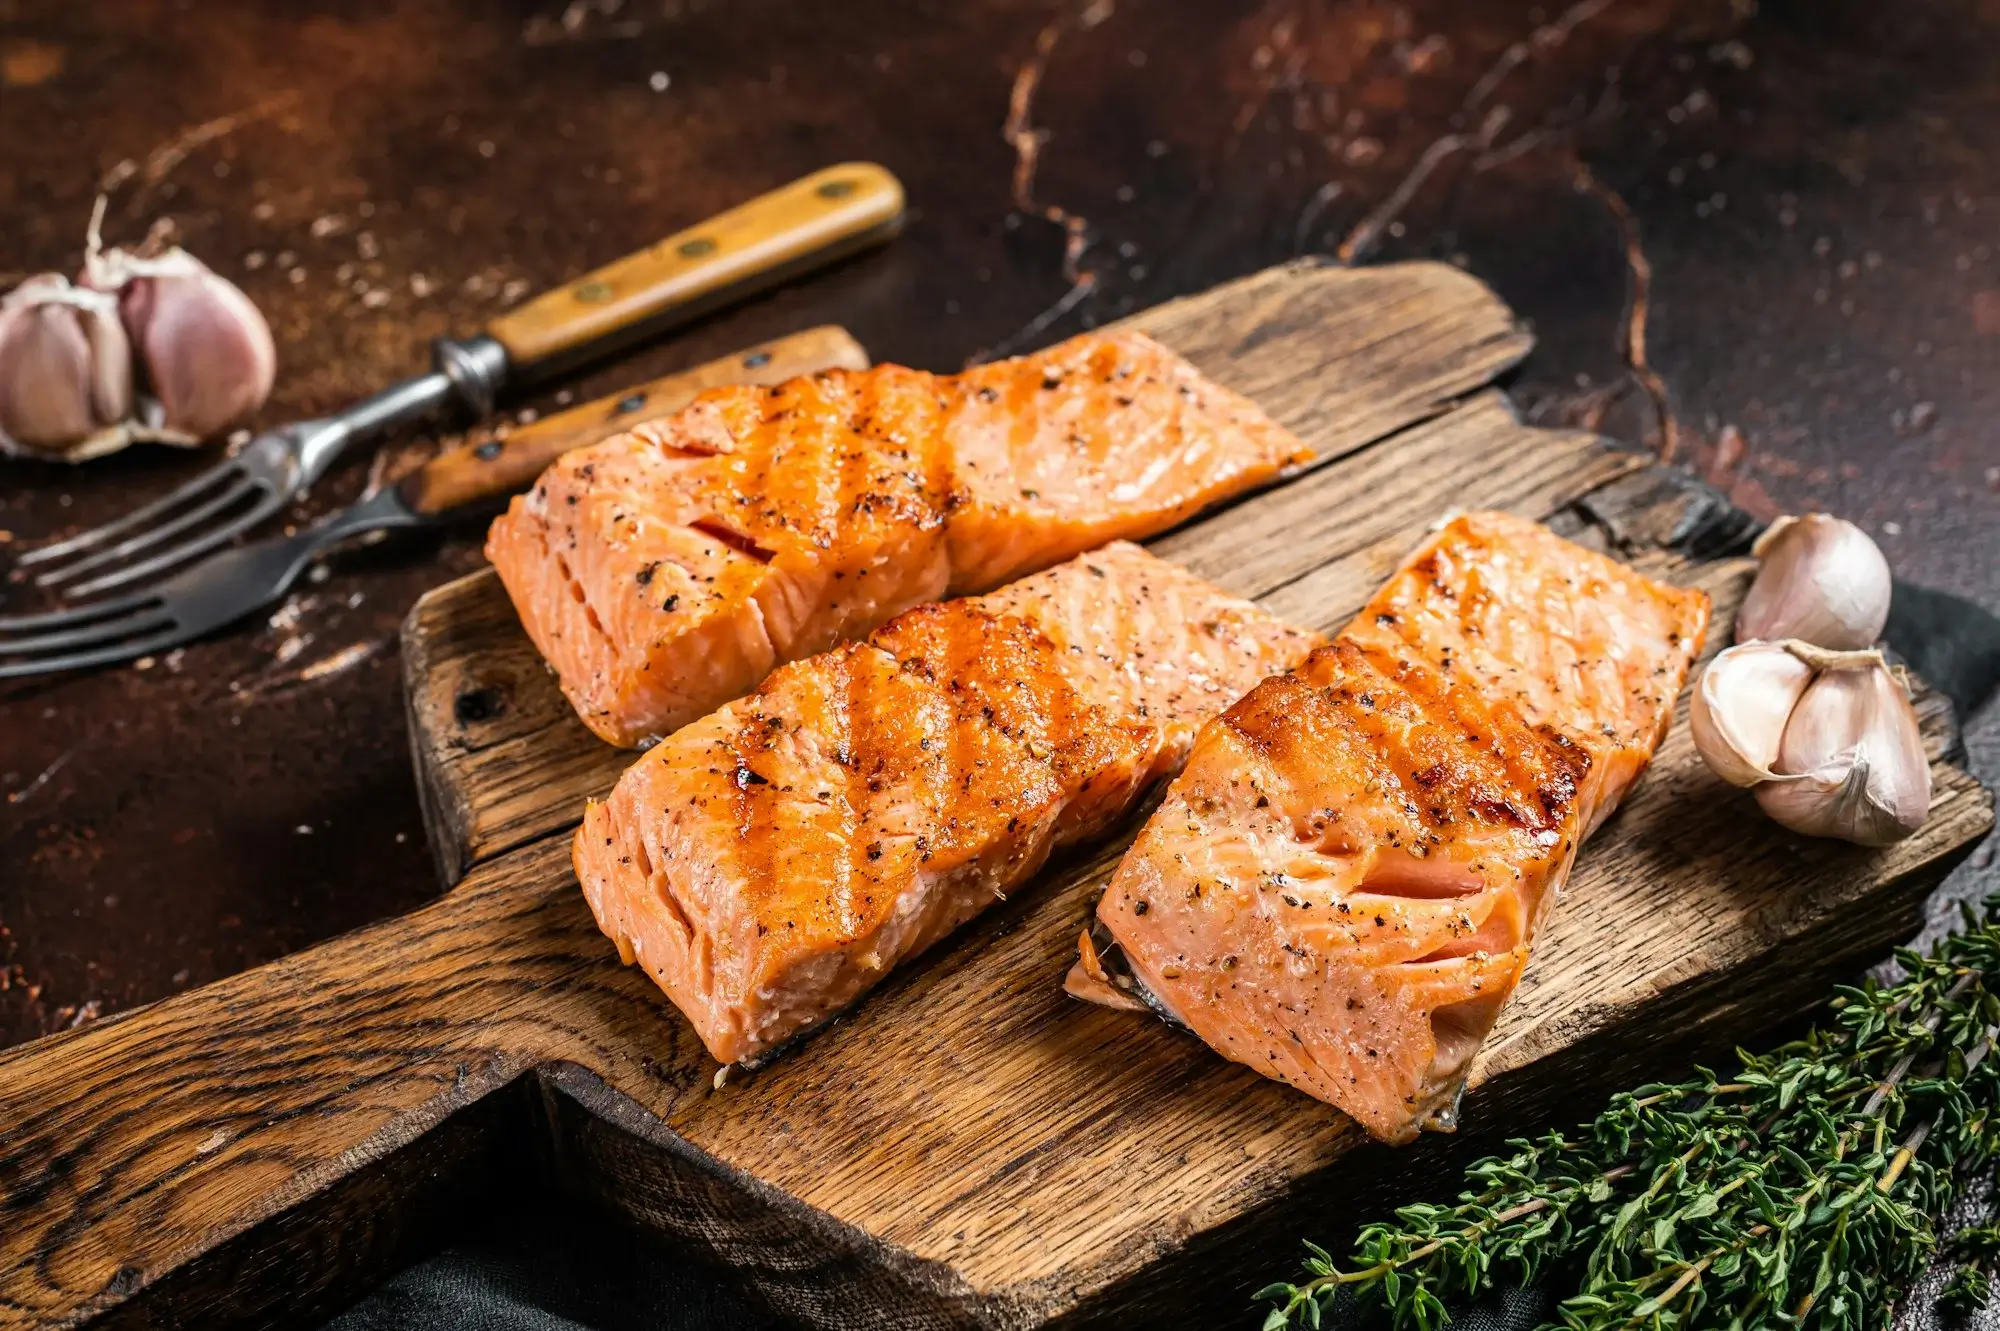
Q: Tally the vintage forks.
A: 2